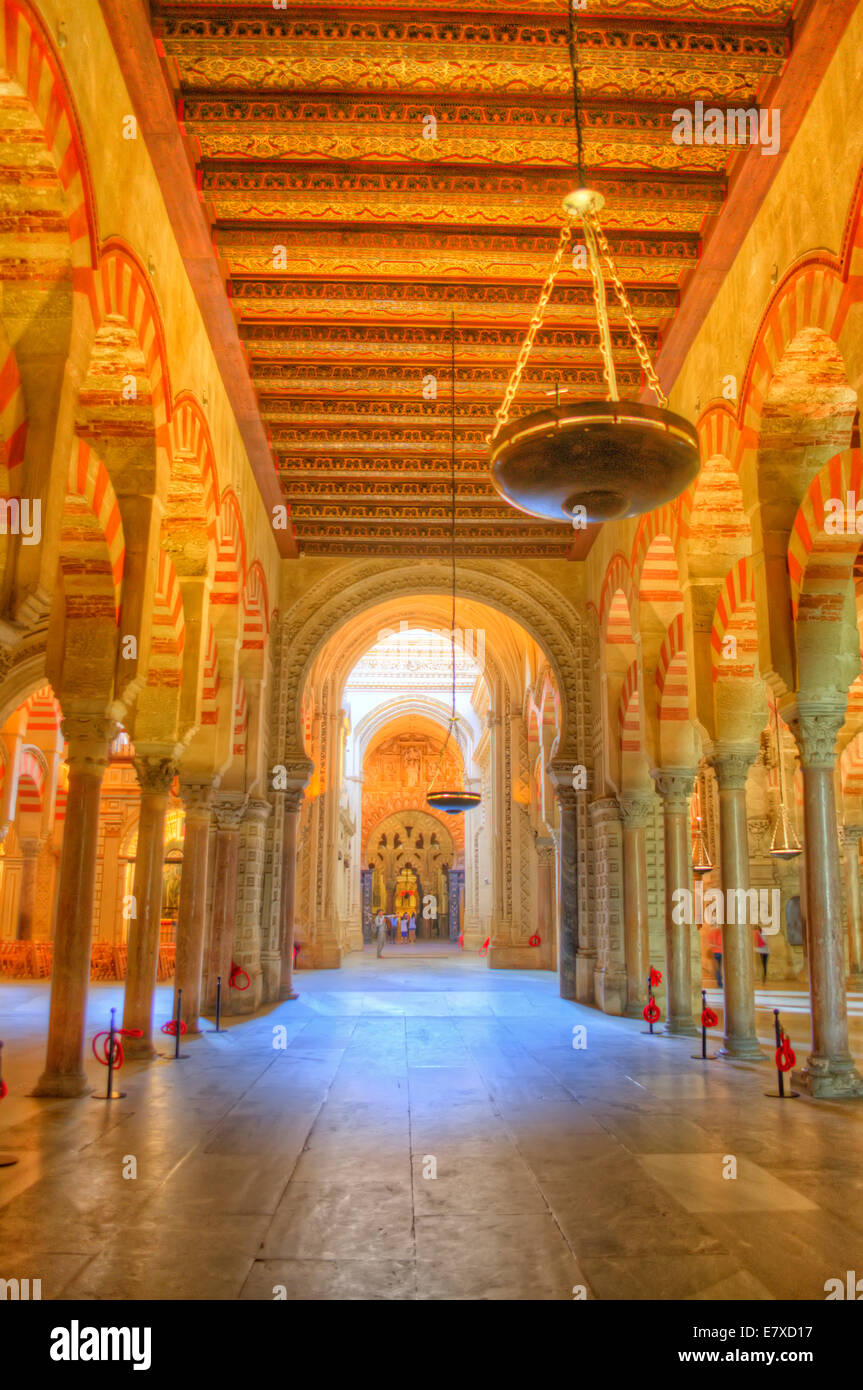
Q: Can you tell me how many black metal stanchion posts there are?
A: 7